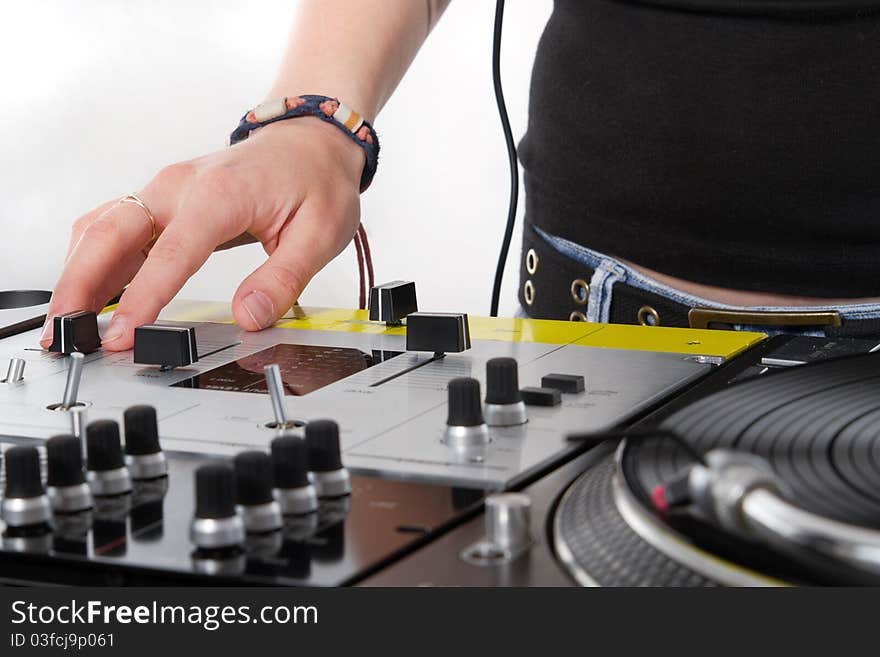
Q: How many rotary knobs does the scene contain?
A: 10